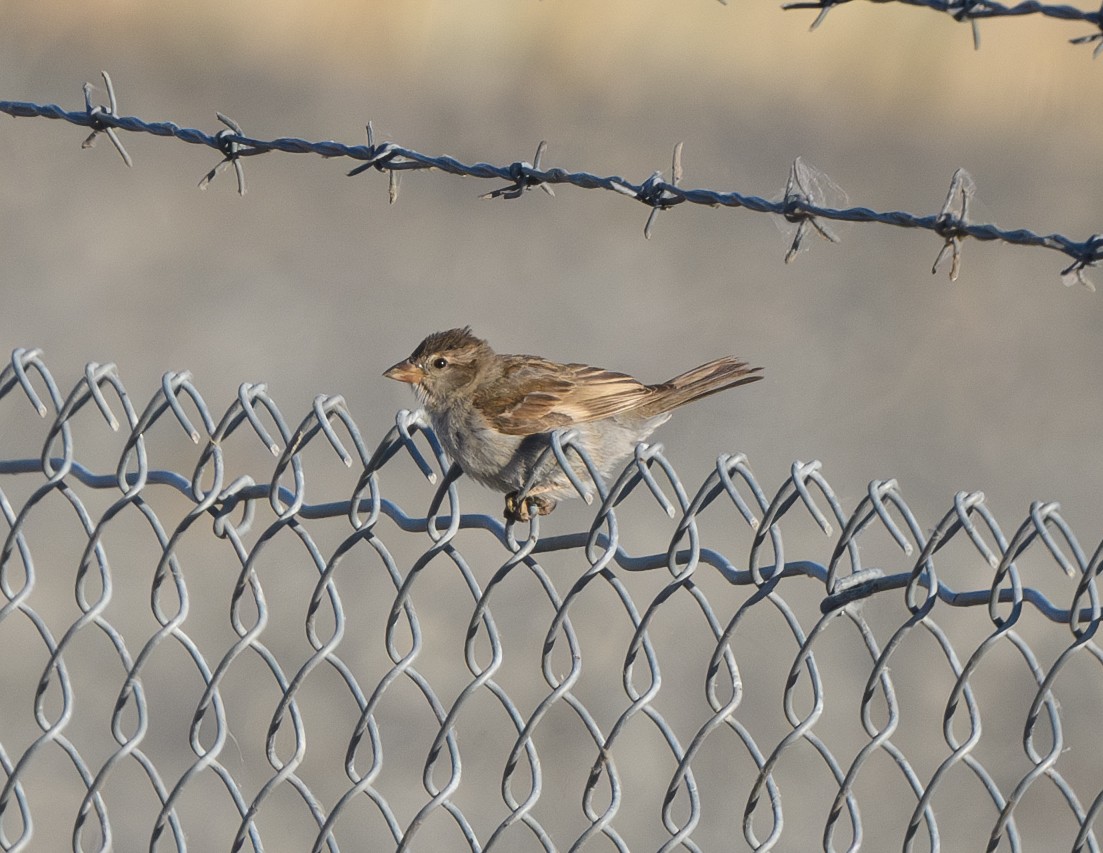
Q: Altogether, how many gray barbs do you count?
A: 11